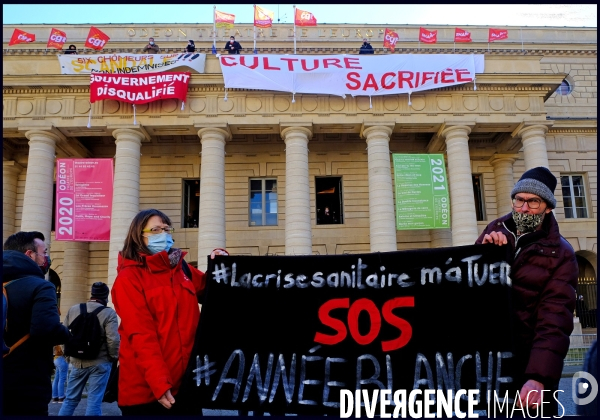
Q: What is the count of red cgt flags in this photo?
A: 5